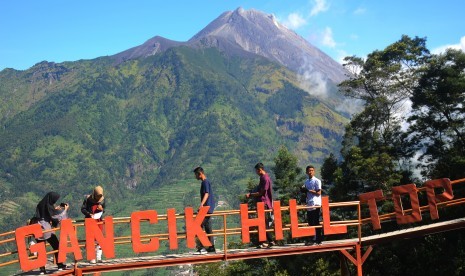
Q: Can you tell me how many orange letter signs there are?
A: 13